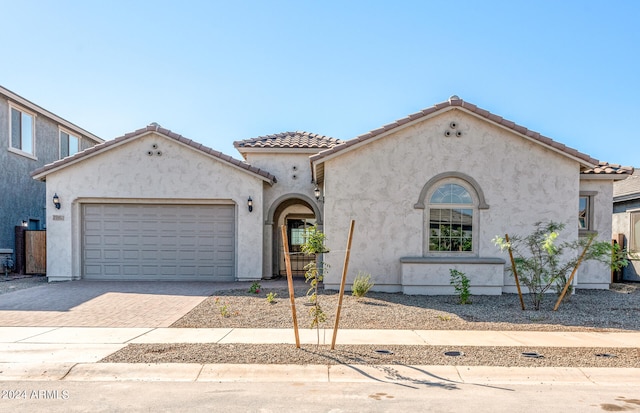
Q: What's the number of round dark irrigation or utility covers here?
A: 4